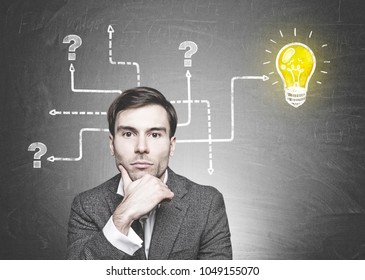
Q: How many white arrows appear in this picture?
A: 7